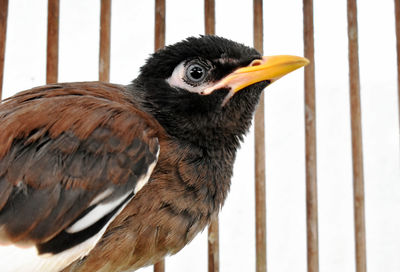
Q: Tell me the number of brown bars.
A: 9